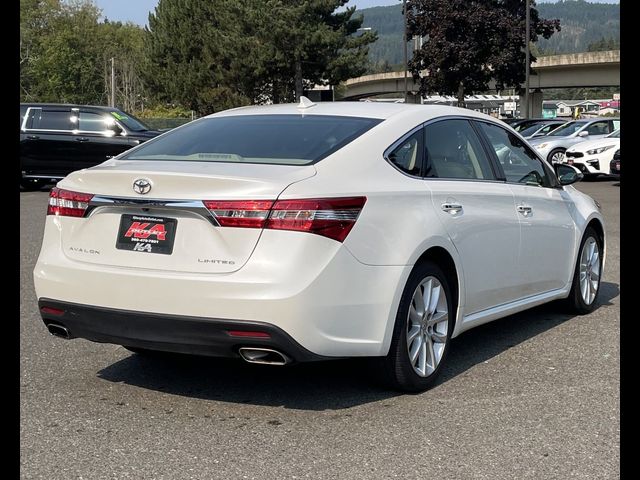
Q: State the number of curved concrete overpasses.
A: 1